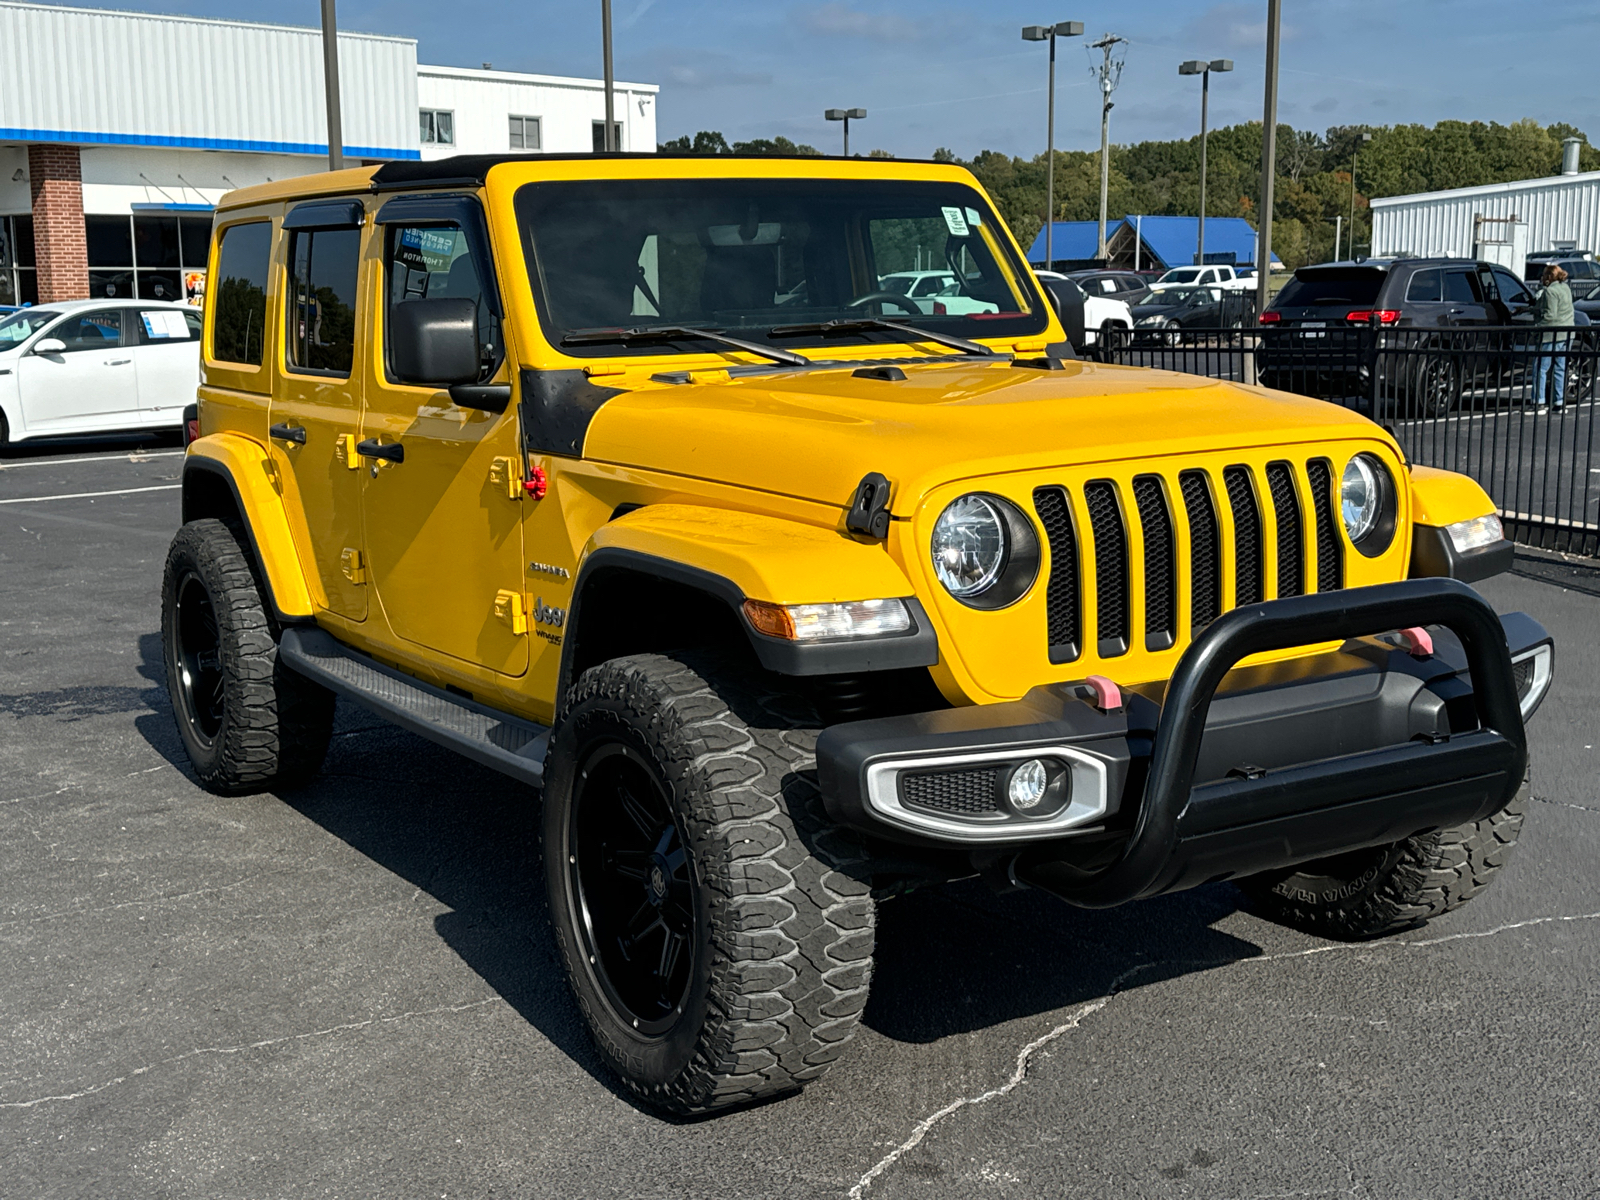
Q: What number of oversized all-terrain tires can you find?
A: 3